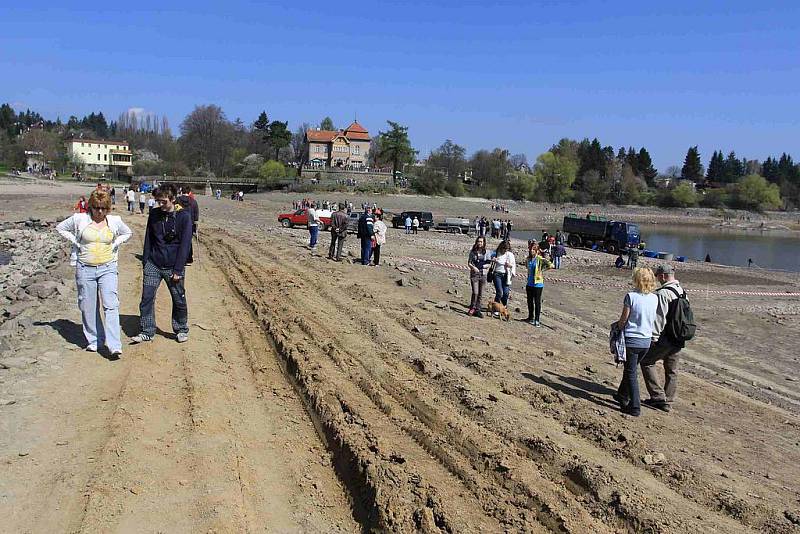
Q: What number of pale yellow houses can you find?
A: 1